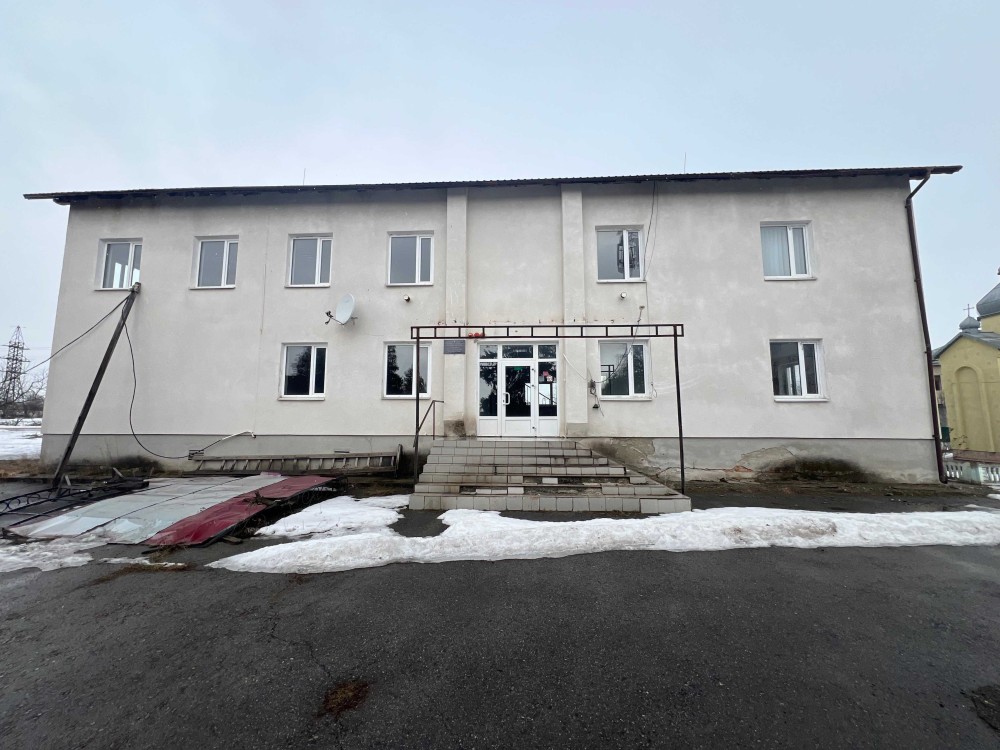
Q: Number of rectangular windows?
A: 10